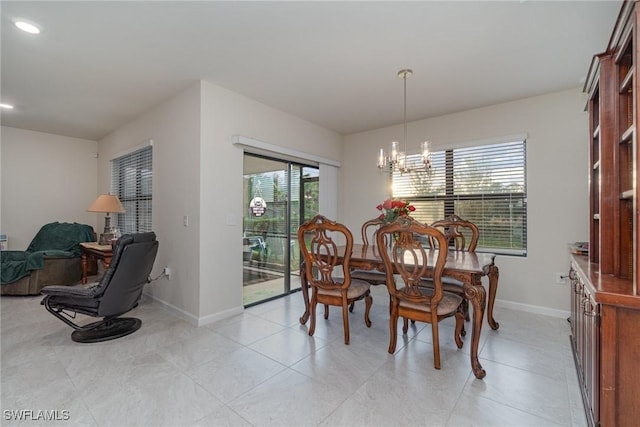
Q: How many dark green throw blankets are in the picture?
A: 1